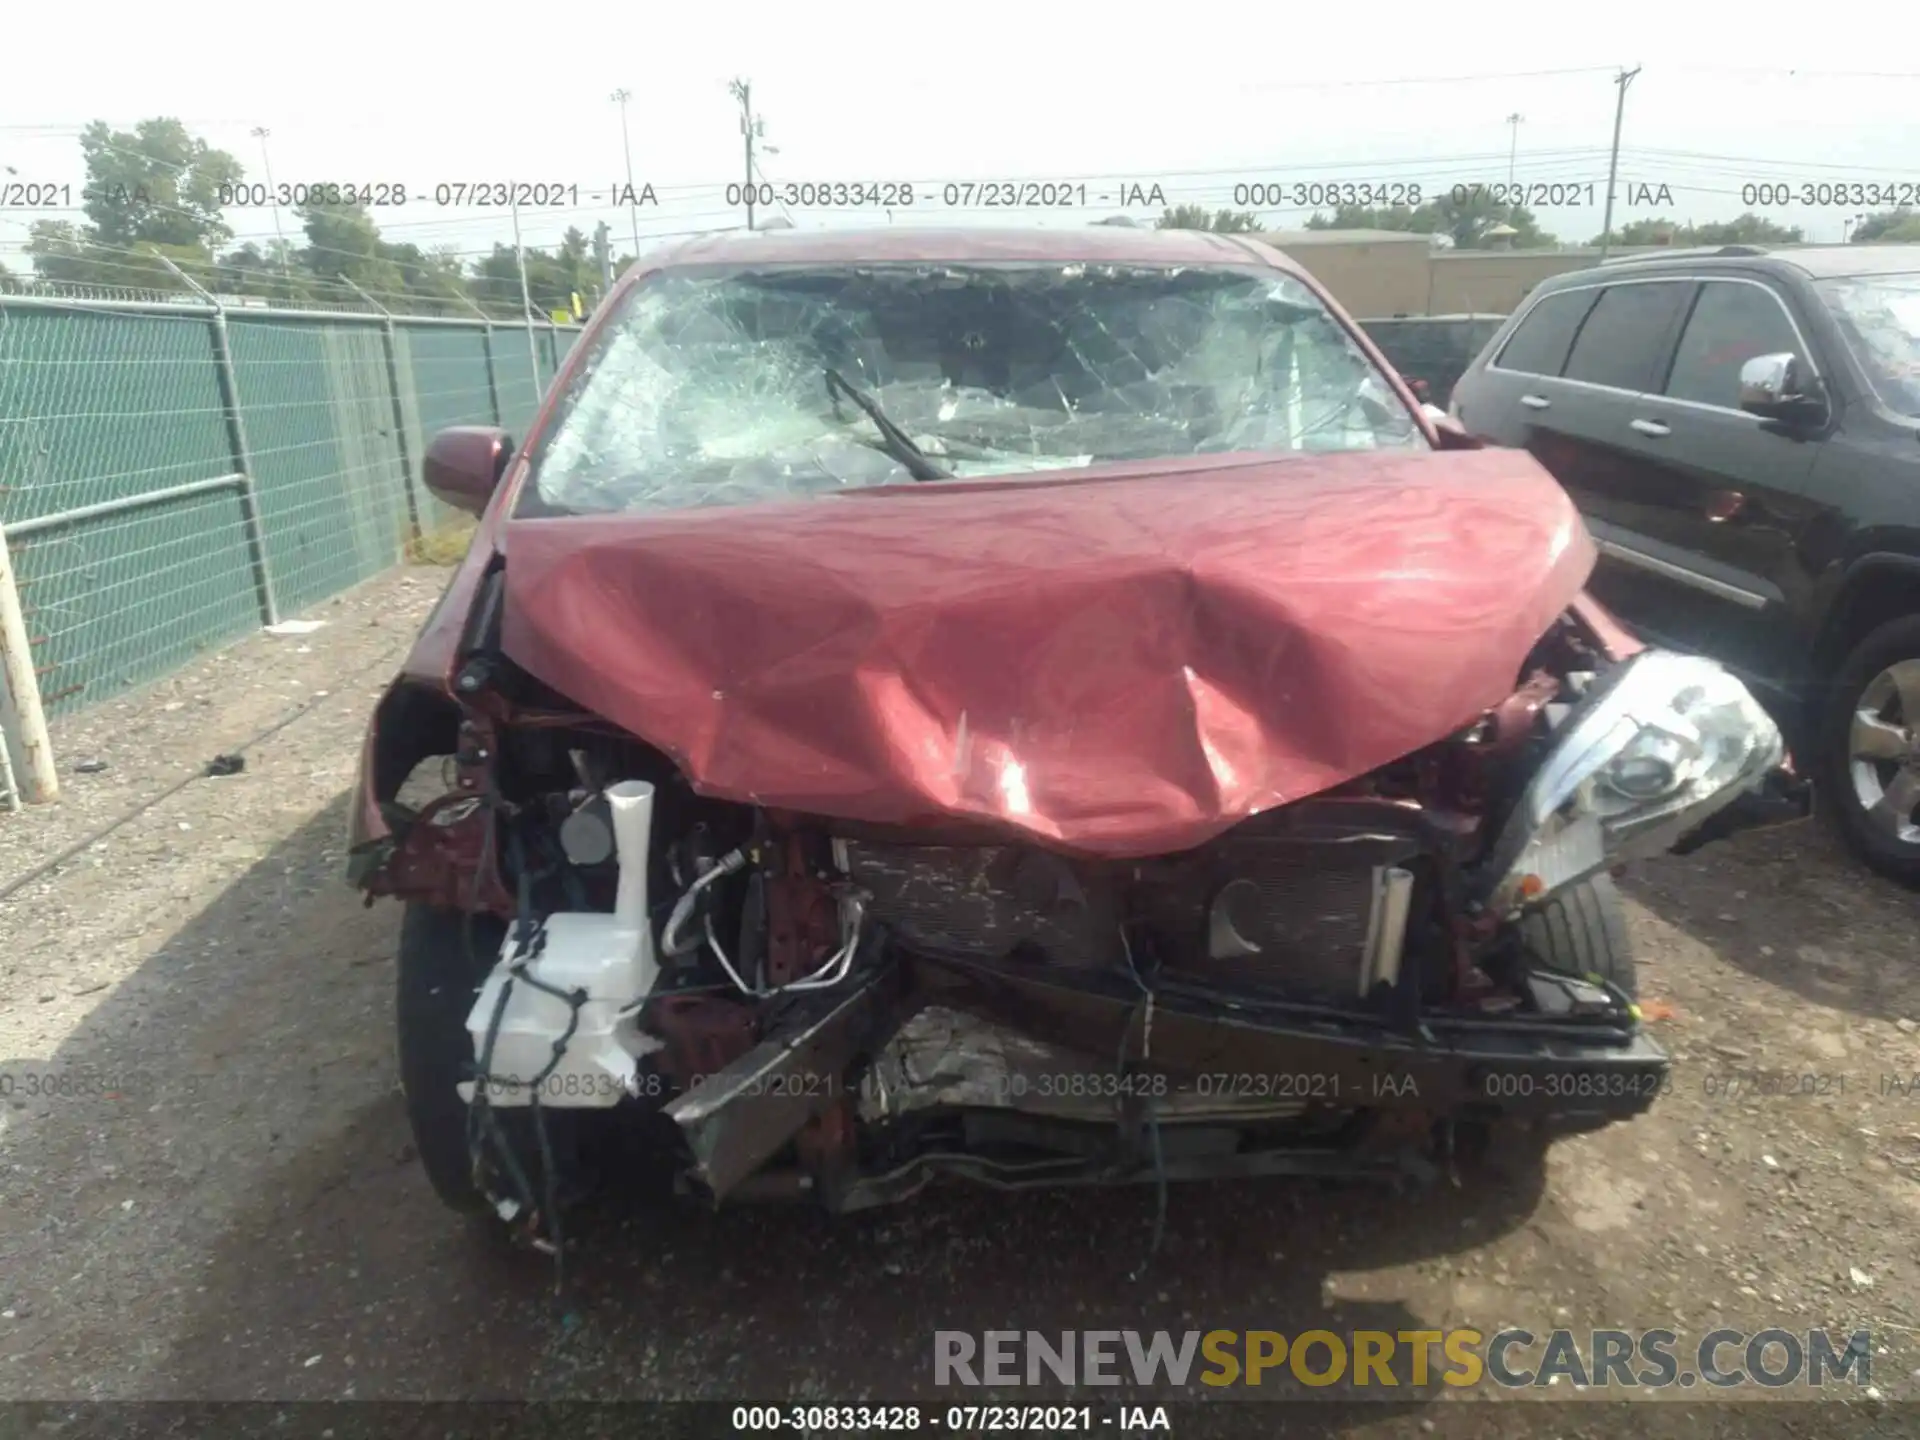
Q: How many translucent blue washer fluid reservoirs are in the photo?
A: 0